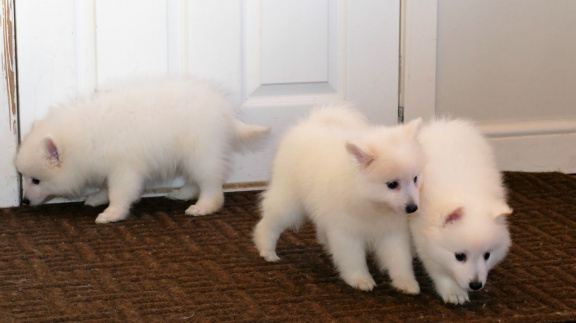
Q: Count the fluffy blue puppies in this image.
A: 0